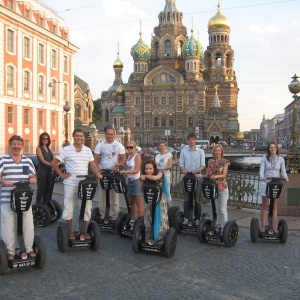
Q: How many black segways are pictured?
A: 10